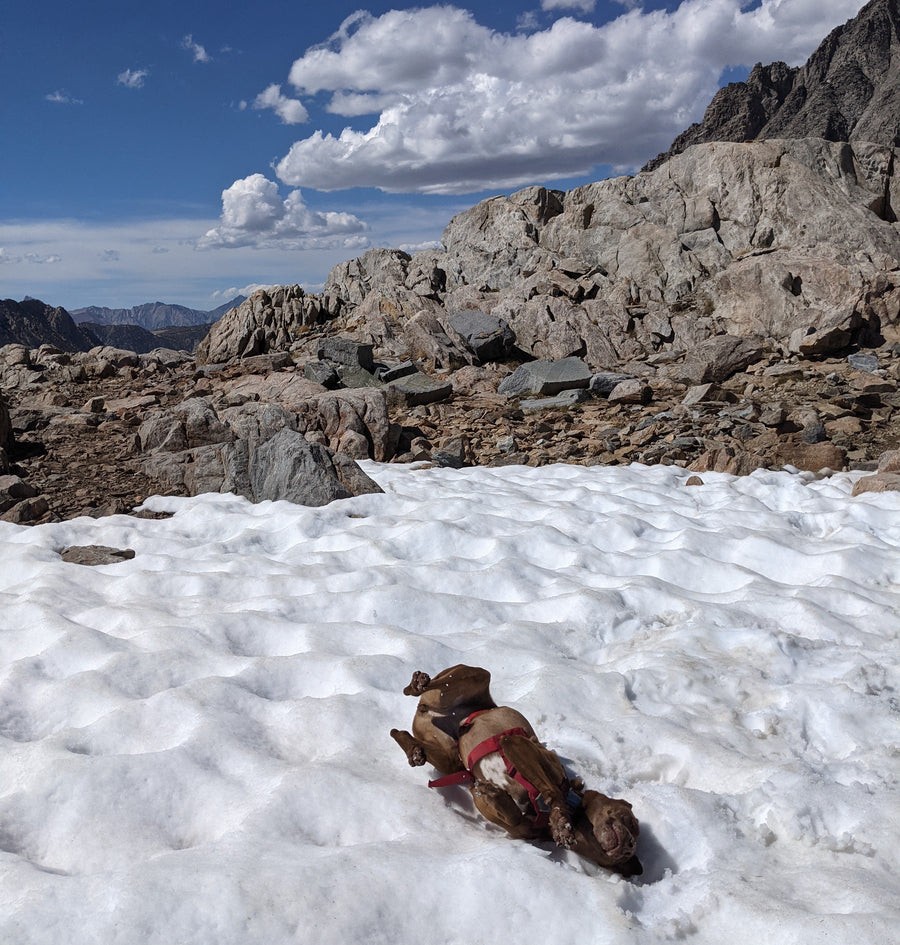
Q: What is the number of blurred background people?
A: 0